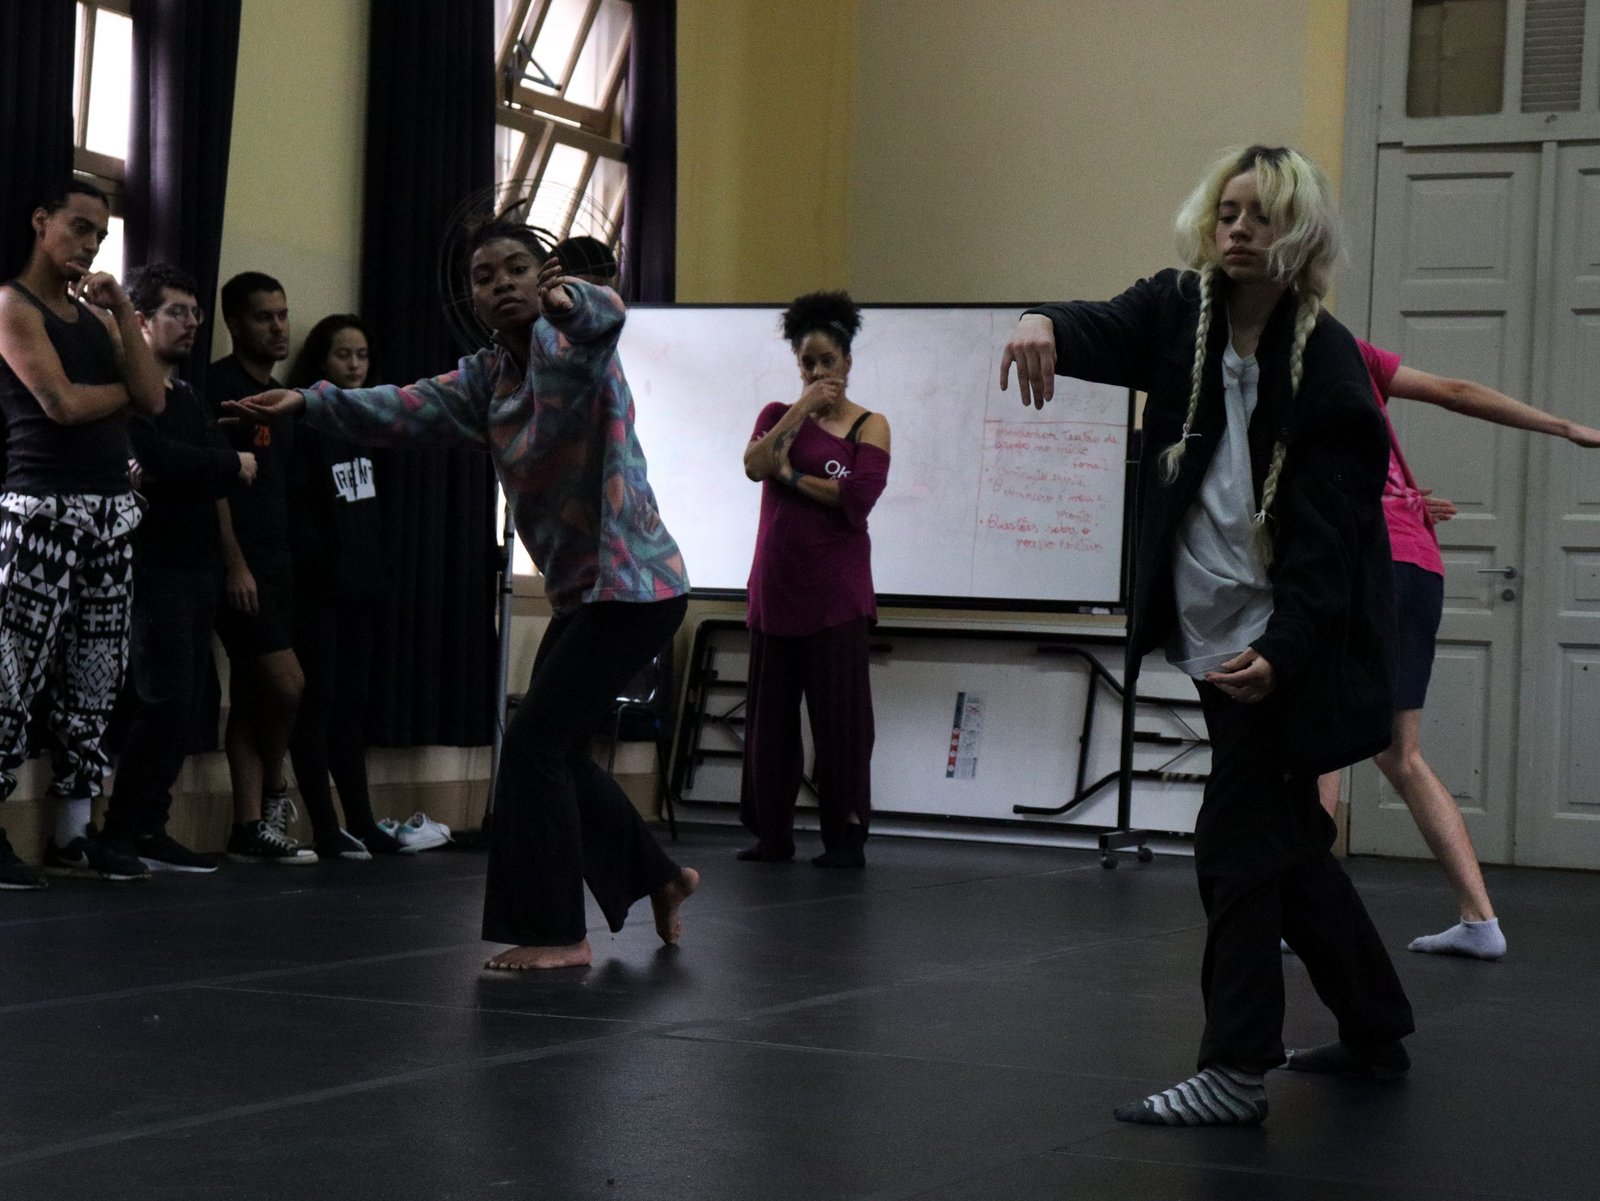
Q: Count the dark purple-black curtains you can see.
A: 4